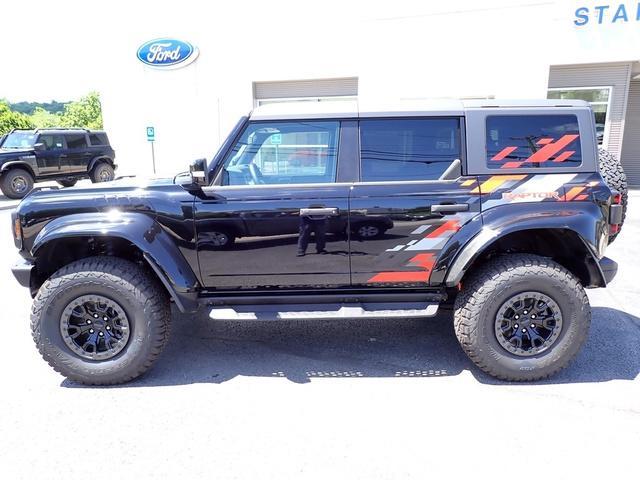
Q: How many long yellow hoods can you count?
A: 0